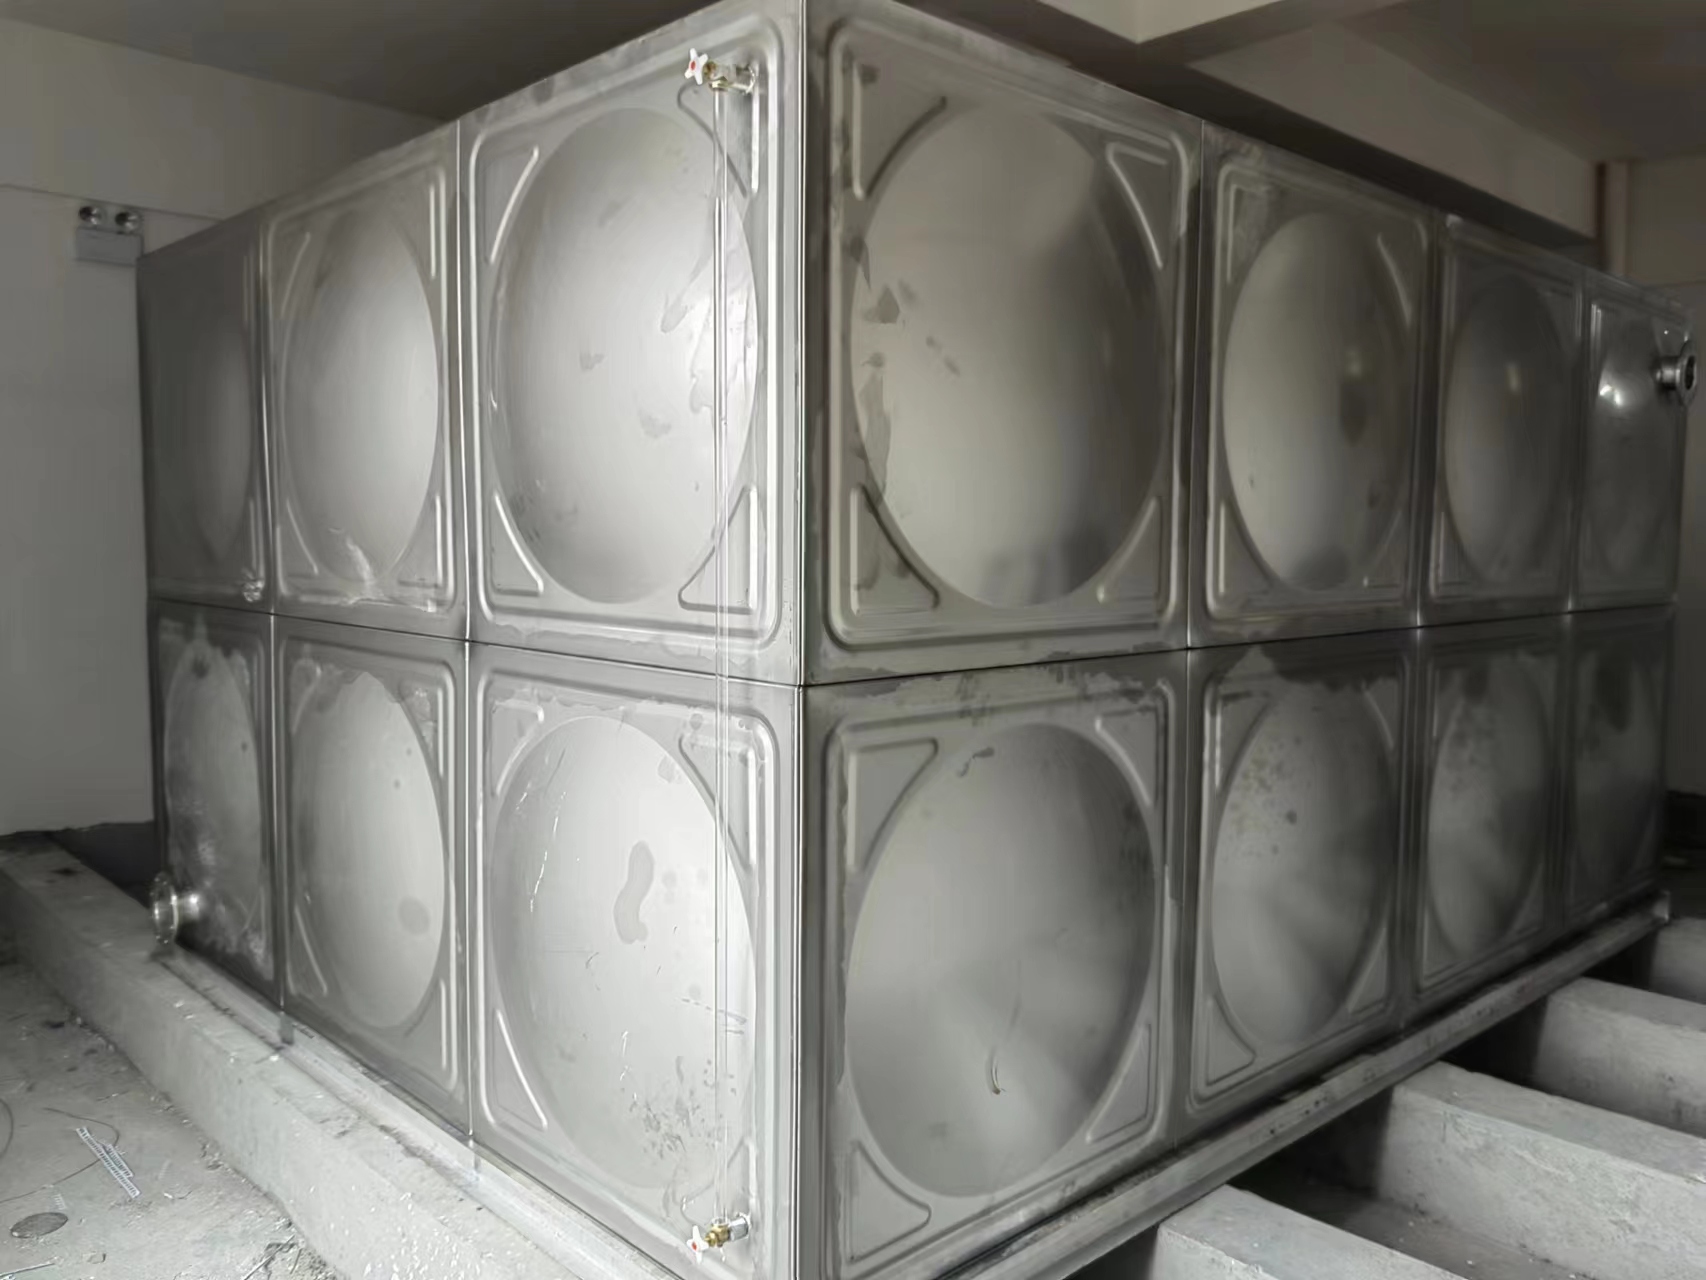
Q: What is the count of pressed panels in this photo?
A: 14